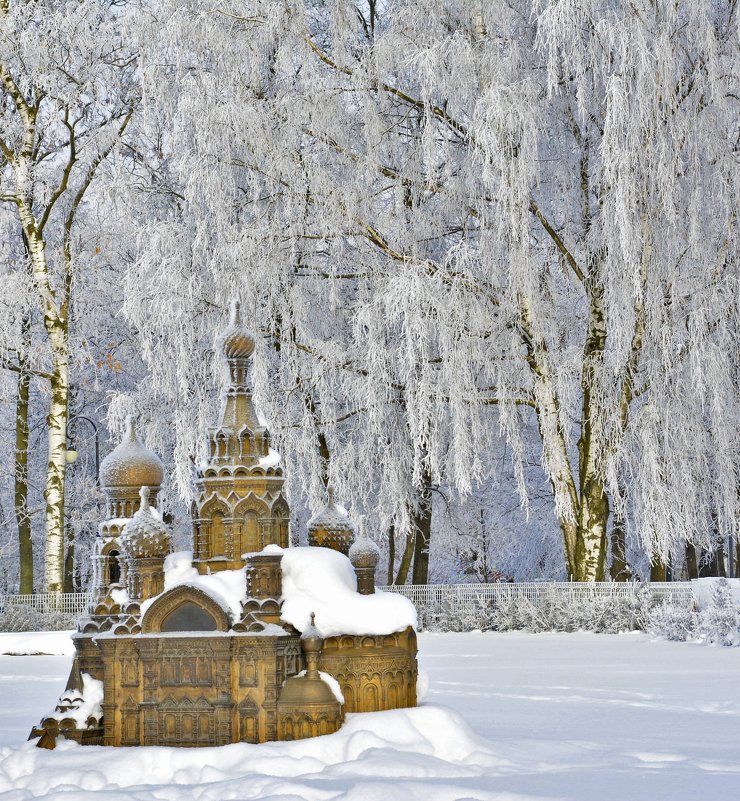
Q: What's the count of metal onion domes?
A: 6